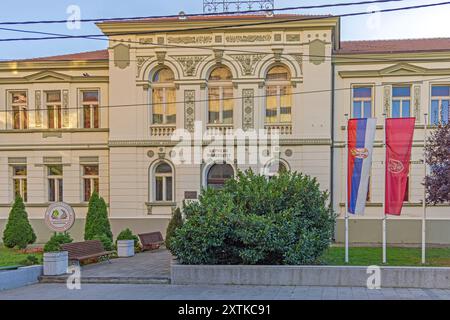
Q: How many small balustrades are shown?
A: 3